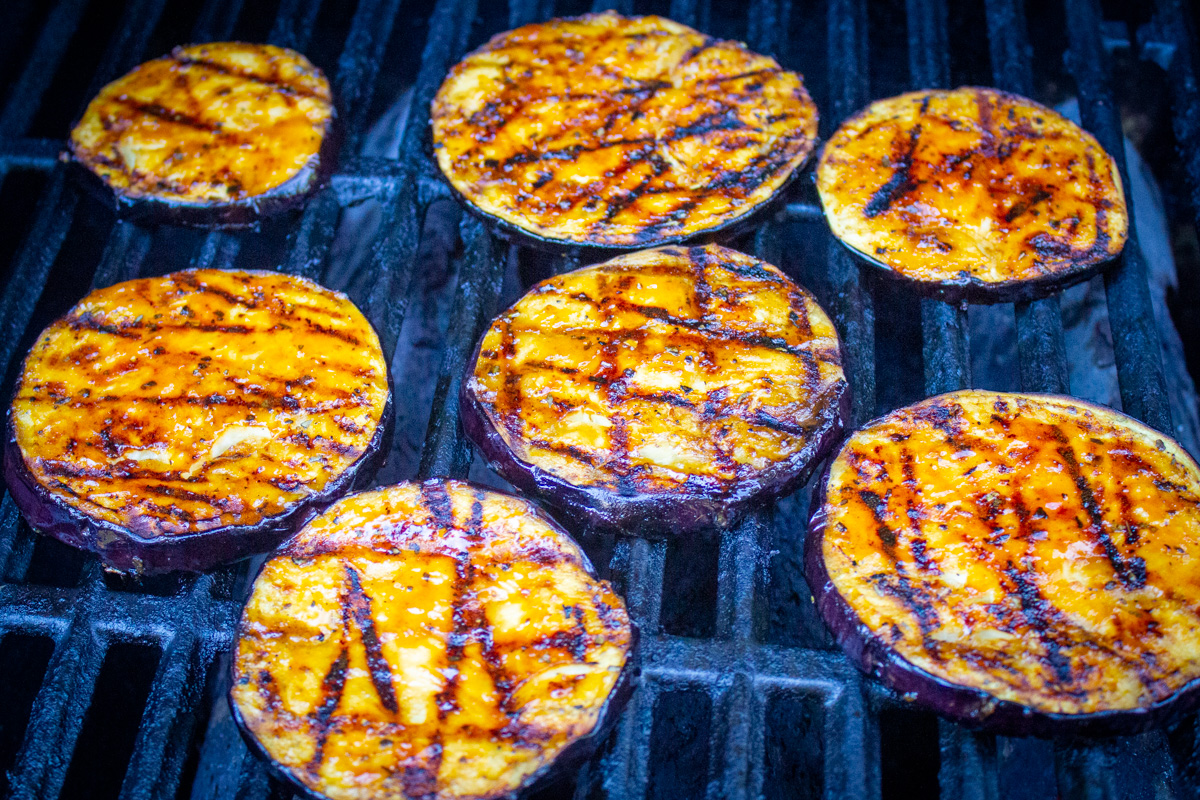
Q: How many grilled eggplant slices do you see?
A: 7